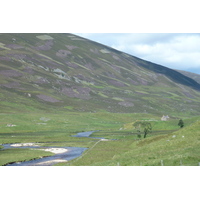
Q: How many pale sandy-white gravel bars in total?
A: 3